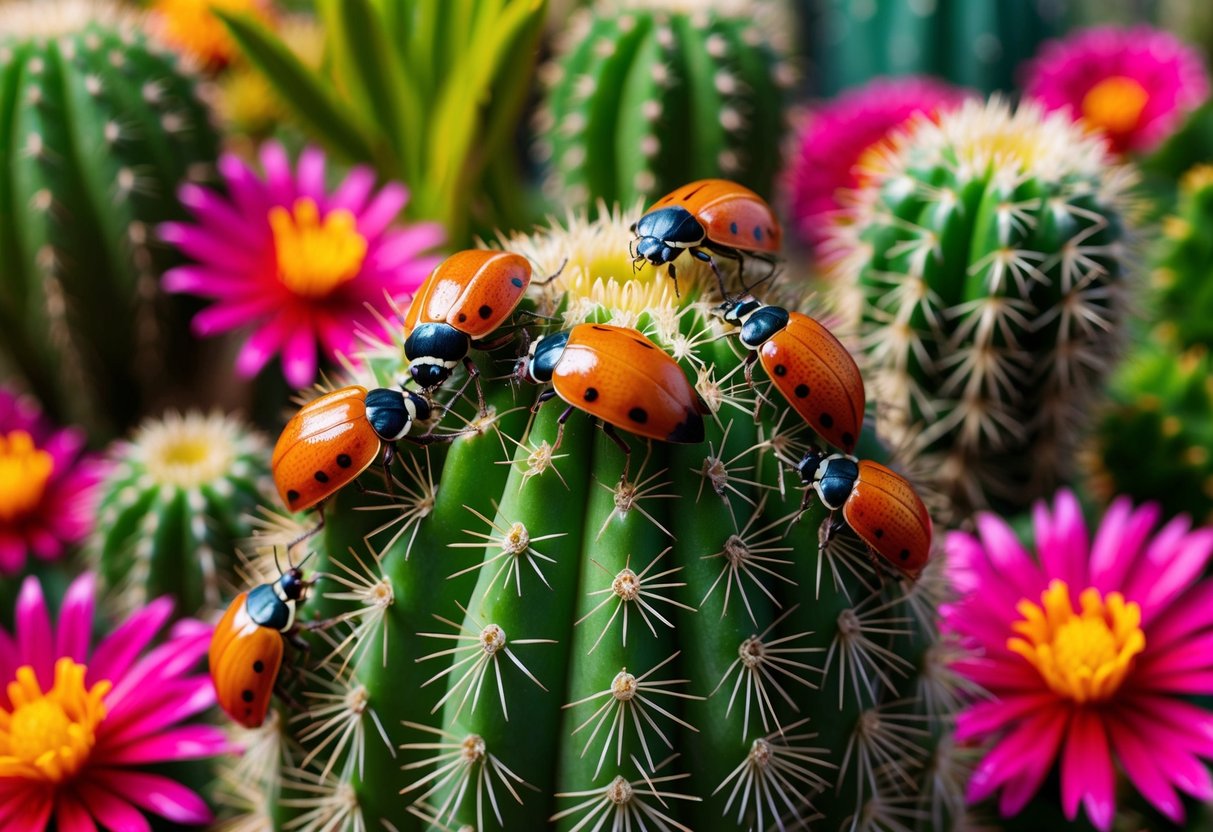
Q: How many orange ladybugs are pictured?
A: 7